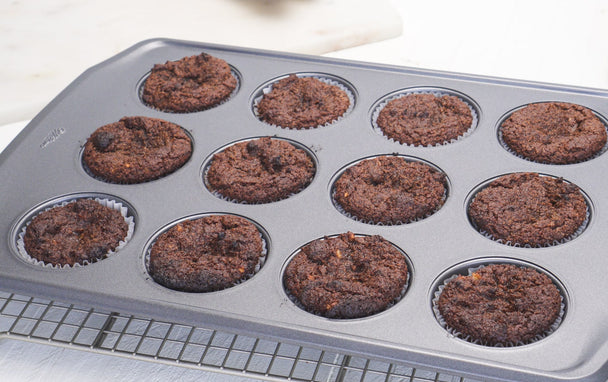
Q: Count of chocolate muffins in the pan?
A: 12